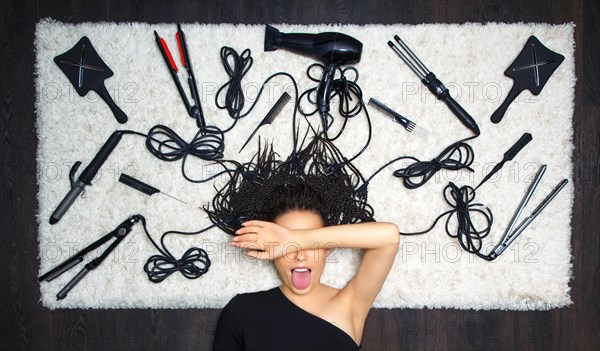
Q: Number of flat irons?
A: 3